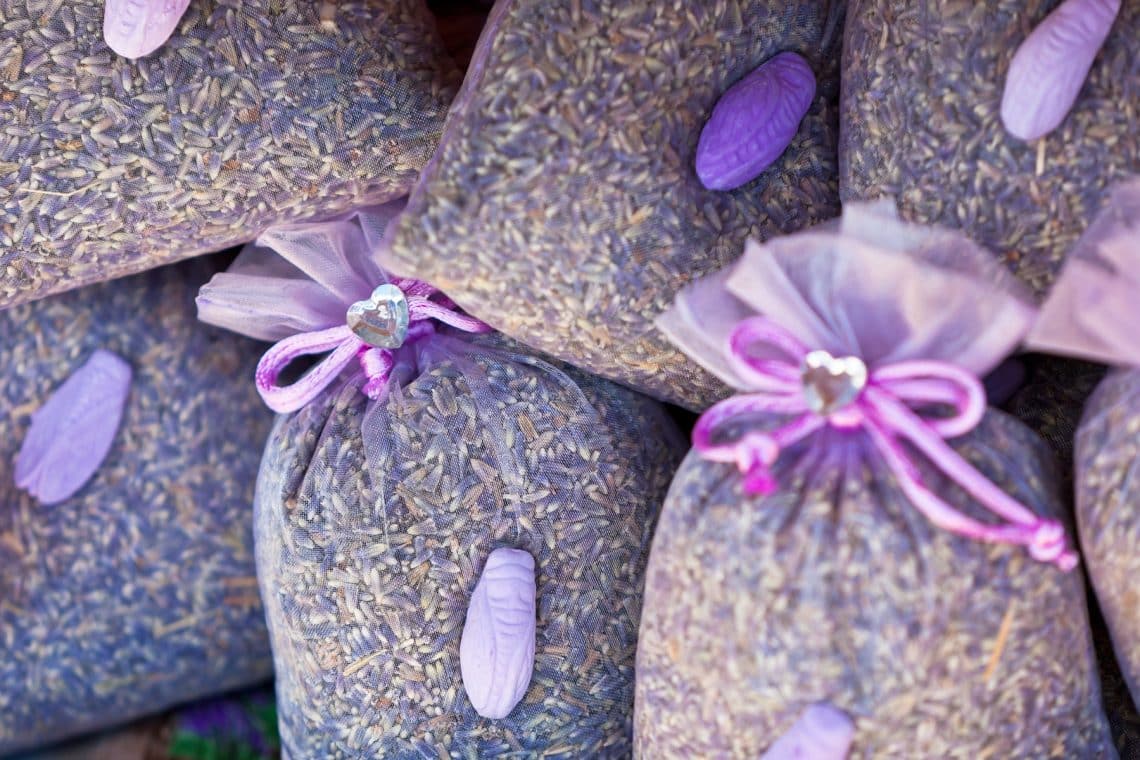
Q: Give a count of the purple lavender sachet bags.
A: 7